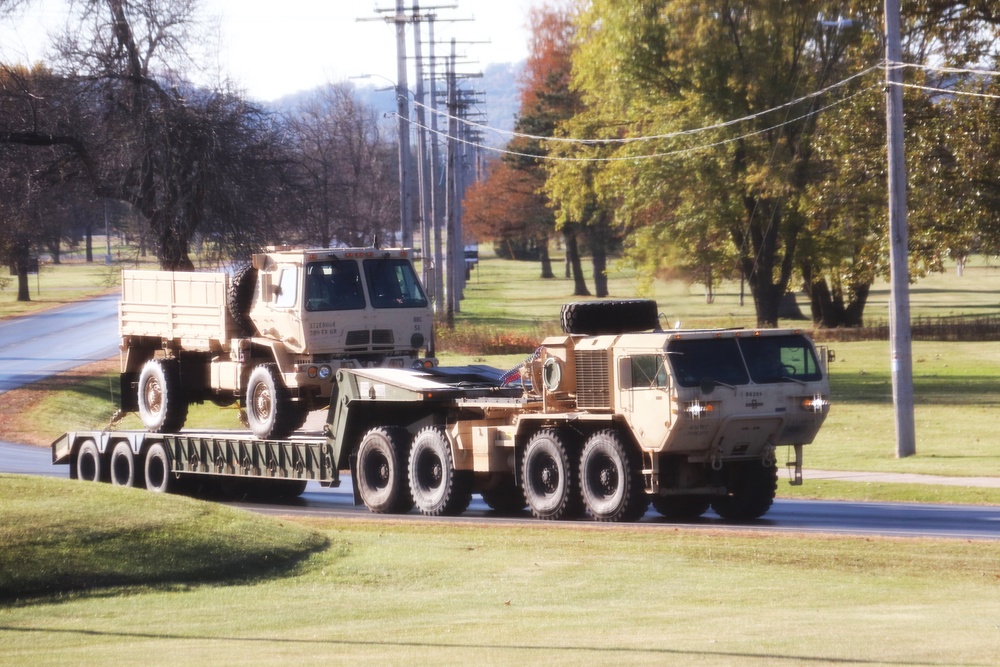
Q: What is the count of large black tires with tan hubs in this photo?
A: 2